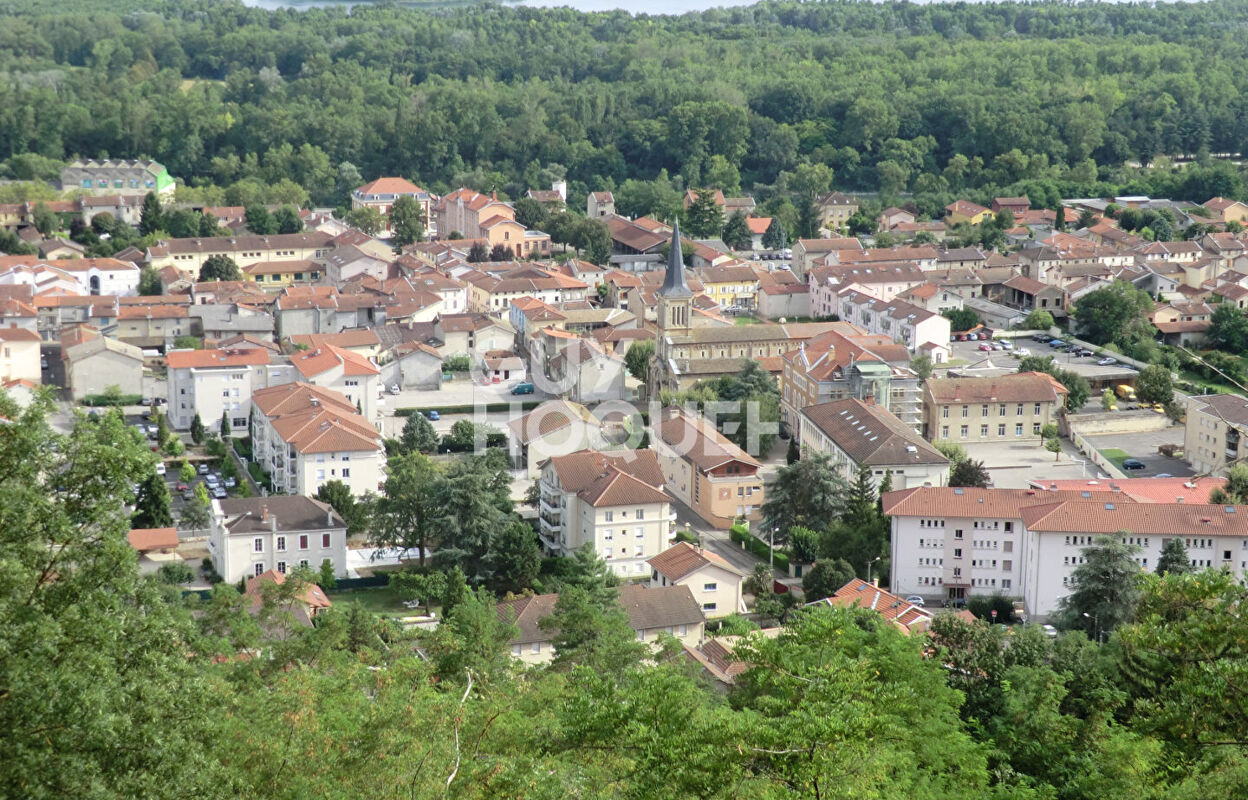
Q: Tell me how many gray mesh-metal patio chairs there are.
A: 0